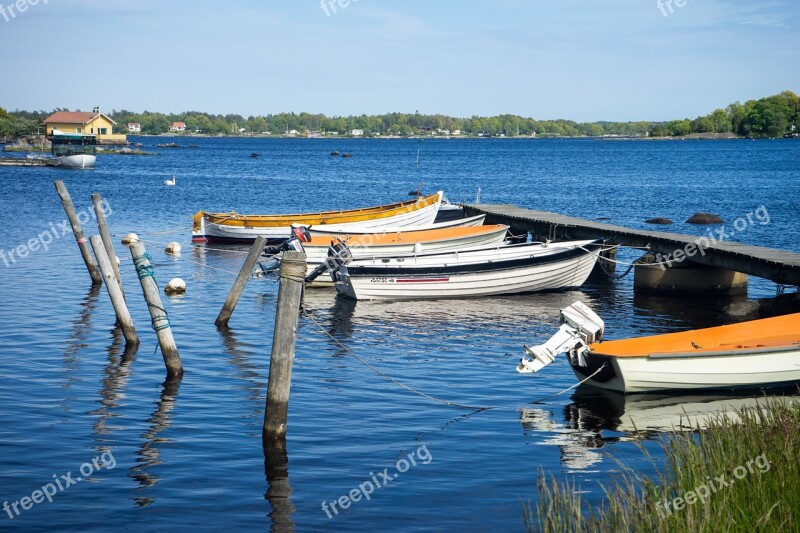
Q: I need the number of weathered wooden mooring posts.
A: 6